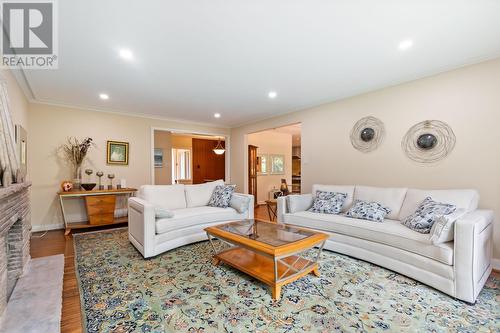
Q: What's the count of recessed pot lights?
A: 5